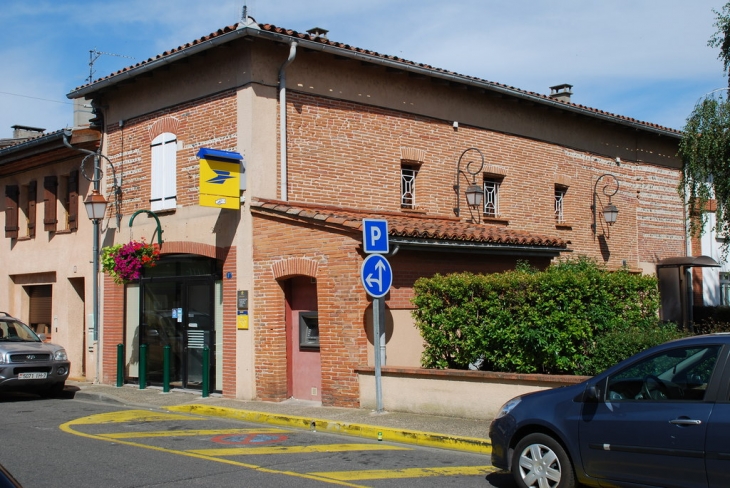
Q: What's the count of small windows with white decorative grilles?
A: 3